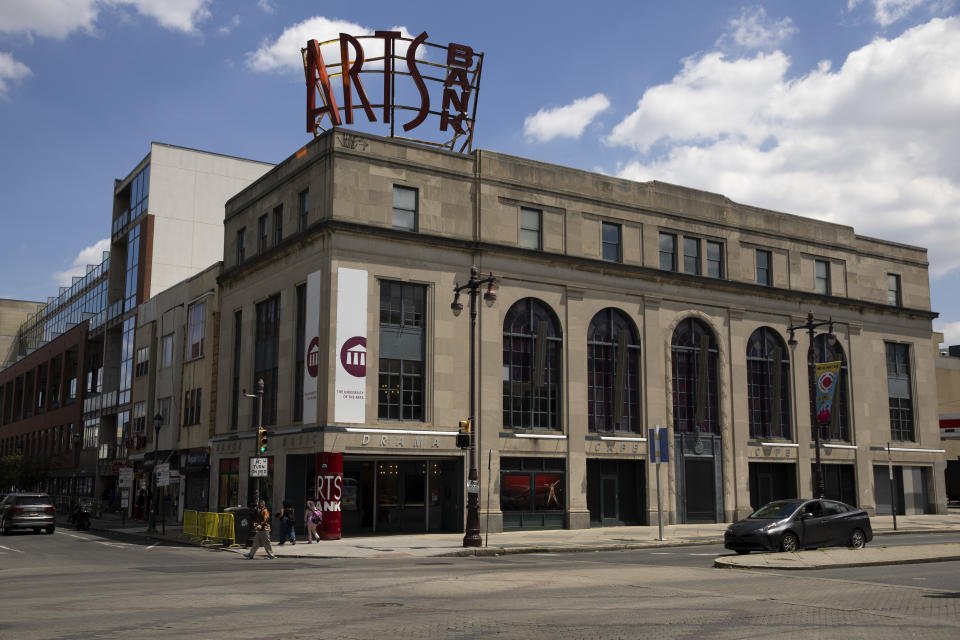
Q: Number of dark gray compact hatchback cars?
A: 1